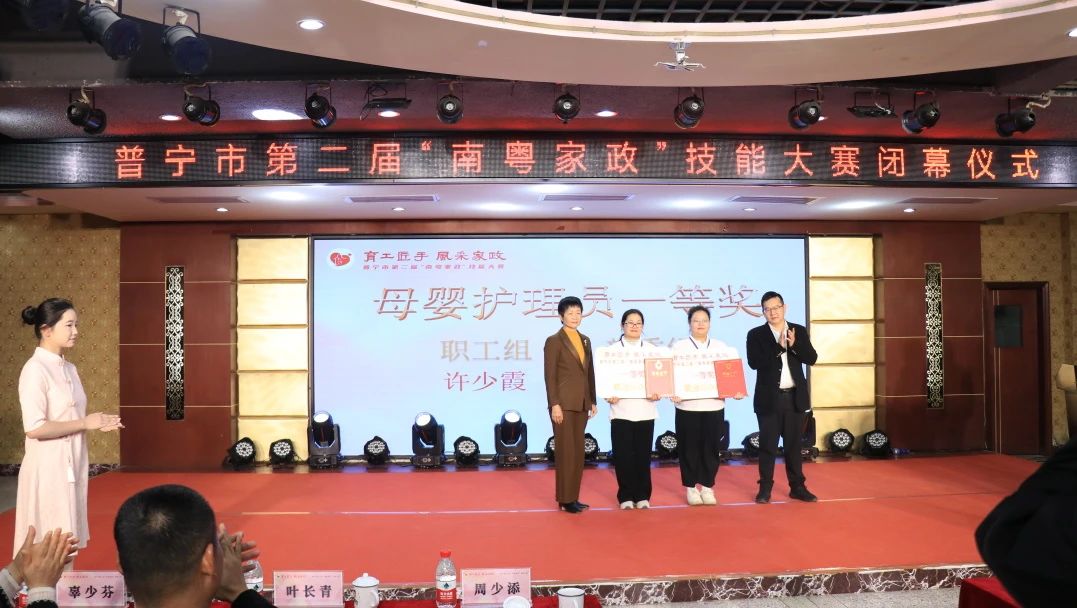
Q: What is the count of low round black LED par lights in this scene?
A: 10